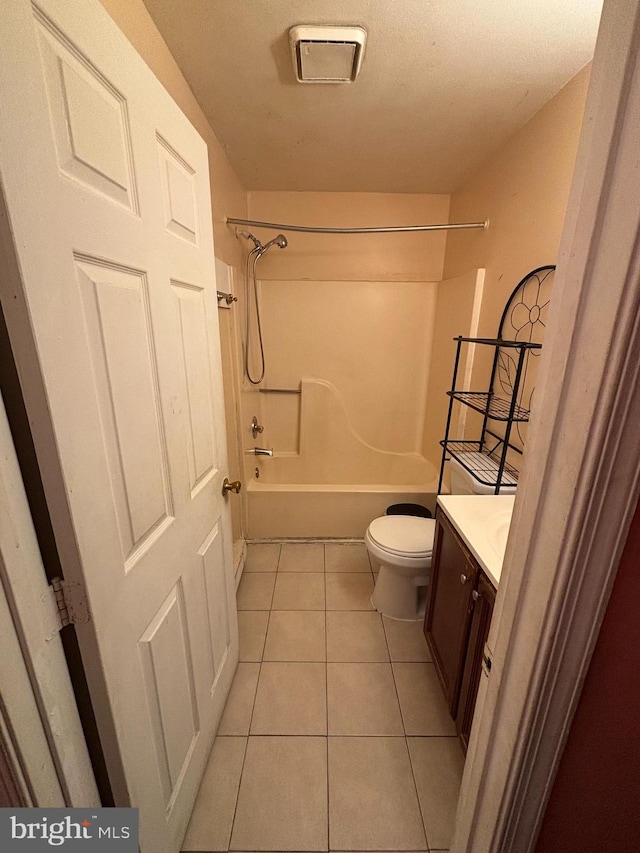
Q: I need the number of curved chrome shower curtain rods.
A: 1